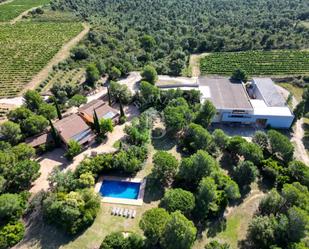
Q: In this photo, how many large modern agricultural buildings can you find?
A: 1